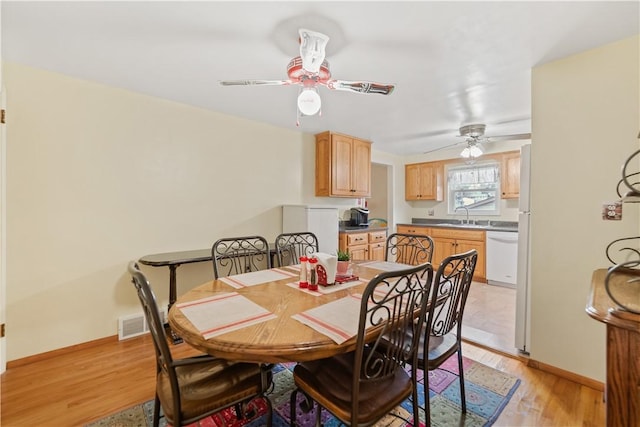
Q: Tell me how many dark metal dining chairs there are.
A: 6